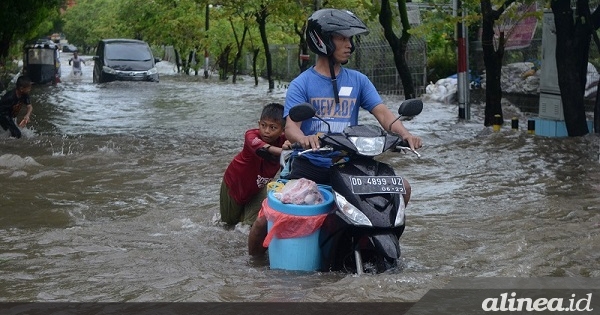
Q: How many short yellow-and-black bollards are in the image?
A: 3